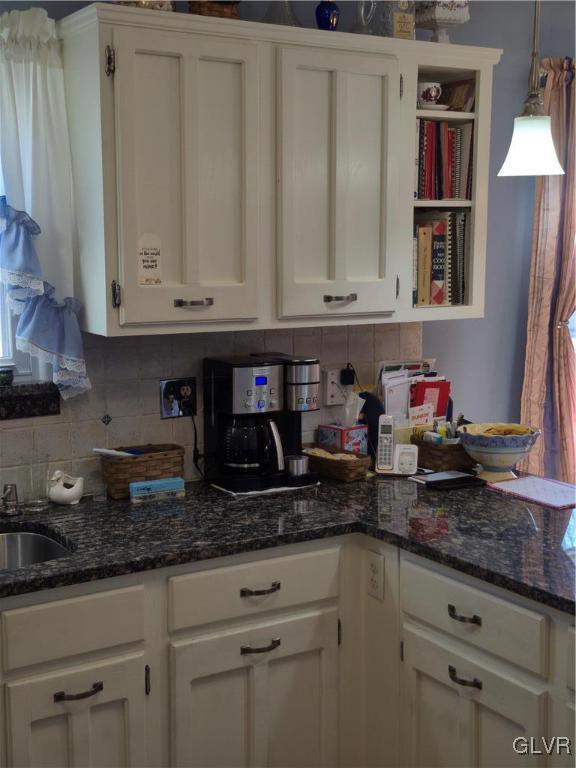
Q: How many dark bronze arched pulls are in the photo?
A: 7